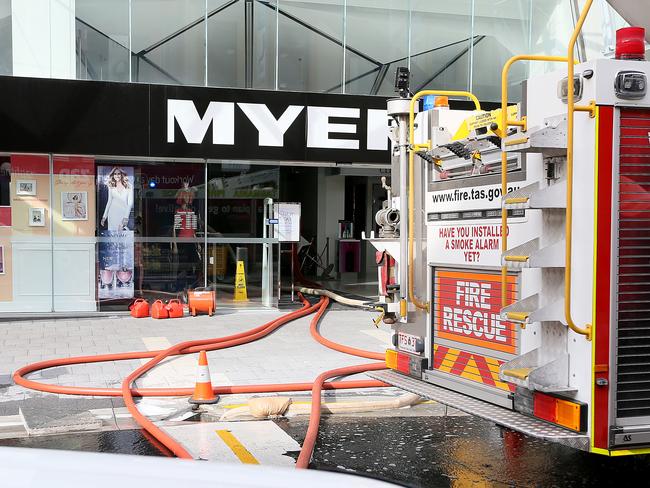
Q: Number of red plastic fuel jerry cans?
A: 3